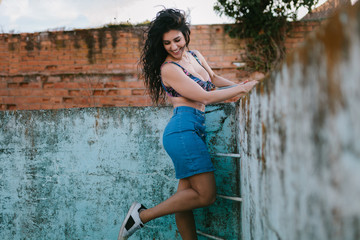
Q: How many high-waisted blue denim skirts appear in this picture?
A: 1